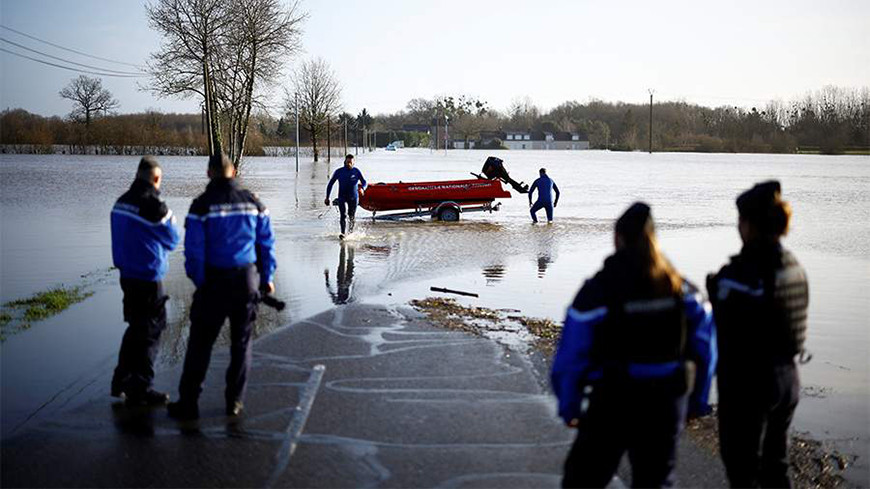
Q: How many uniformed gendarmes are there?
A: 4